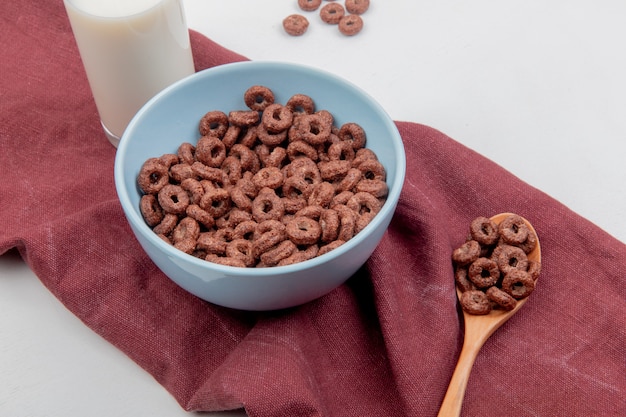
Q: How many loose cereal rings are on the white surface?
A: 5